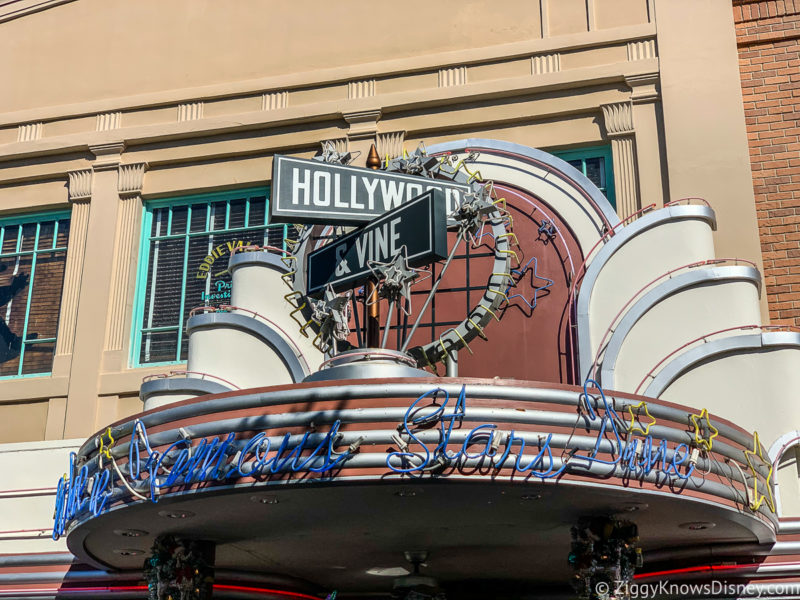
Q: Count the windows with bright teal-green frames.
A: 3